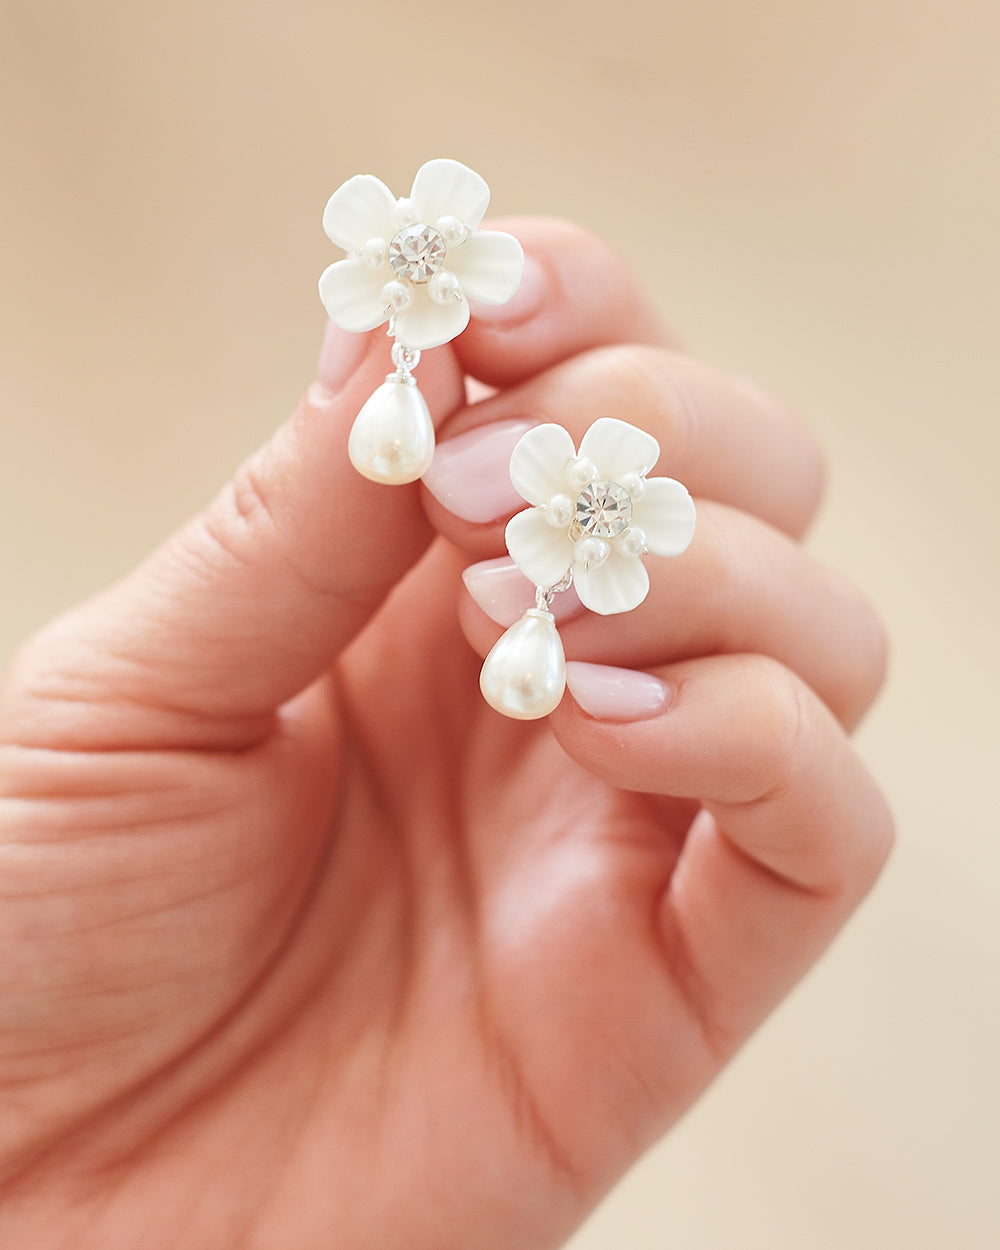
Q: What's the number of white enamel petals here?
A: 10